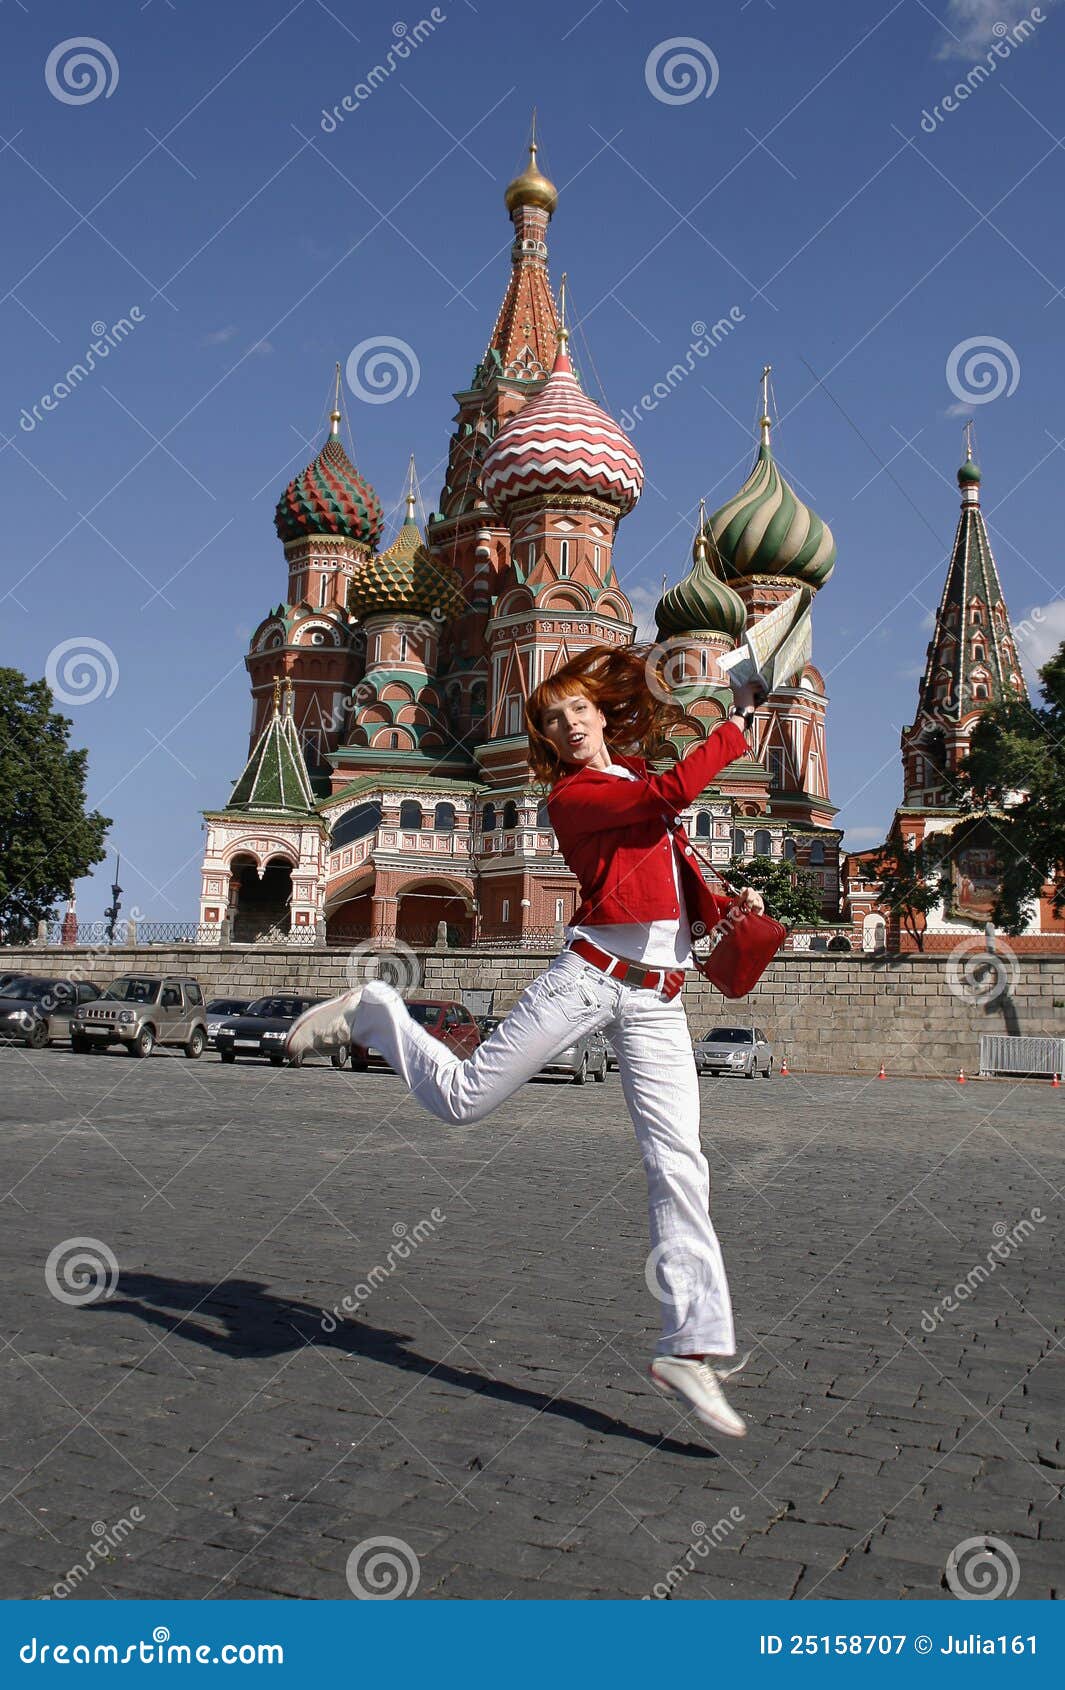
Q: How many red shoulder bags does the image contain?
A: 1